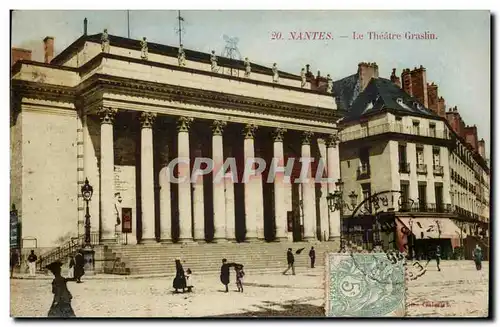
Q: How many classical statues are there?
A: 8